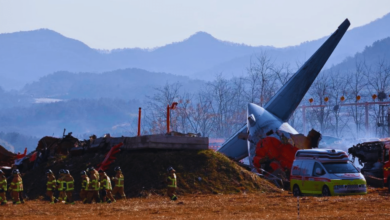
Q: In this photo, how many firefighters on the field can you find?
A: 10